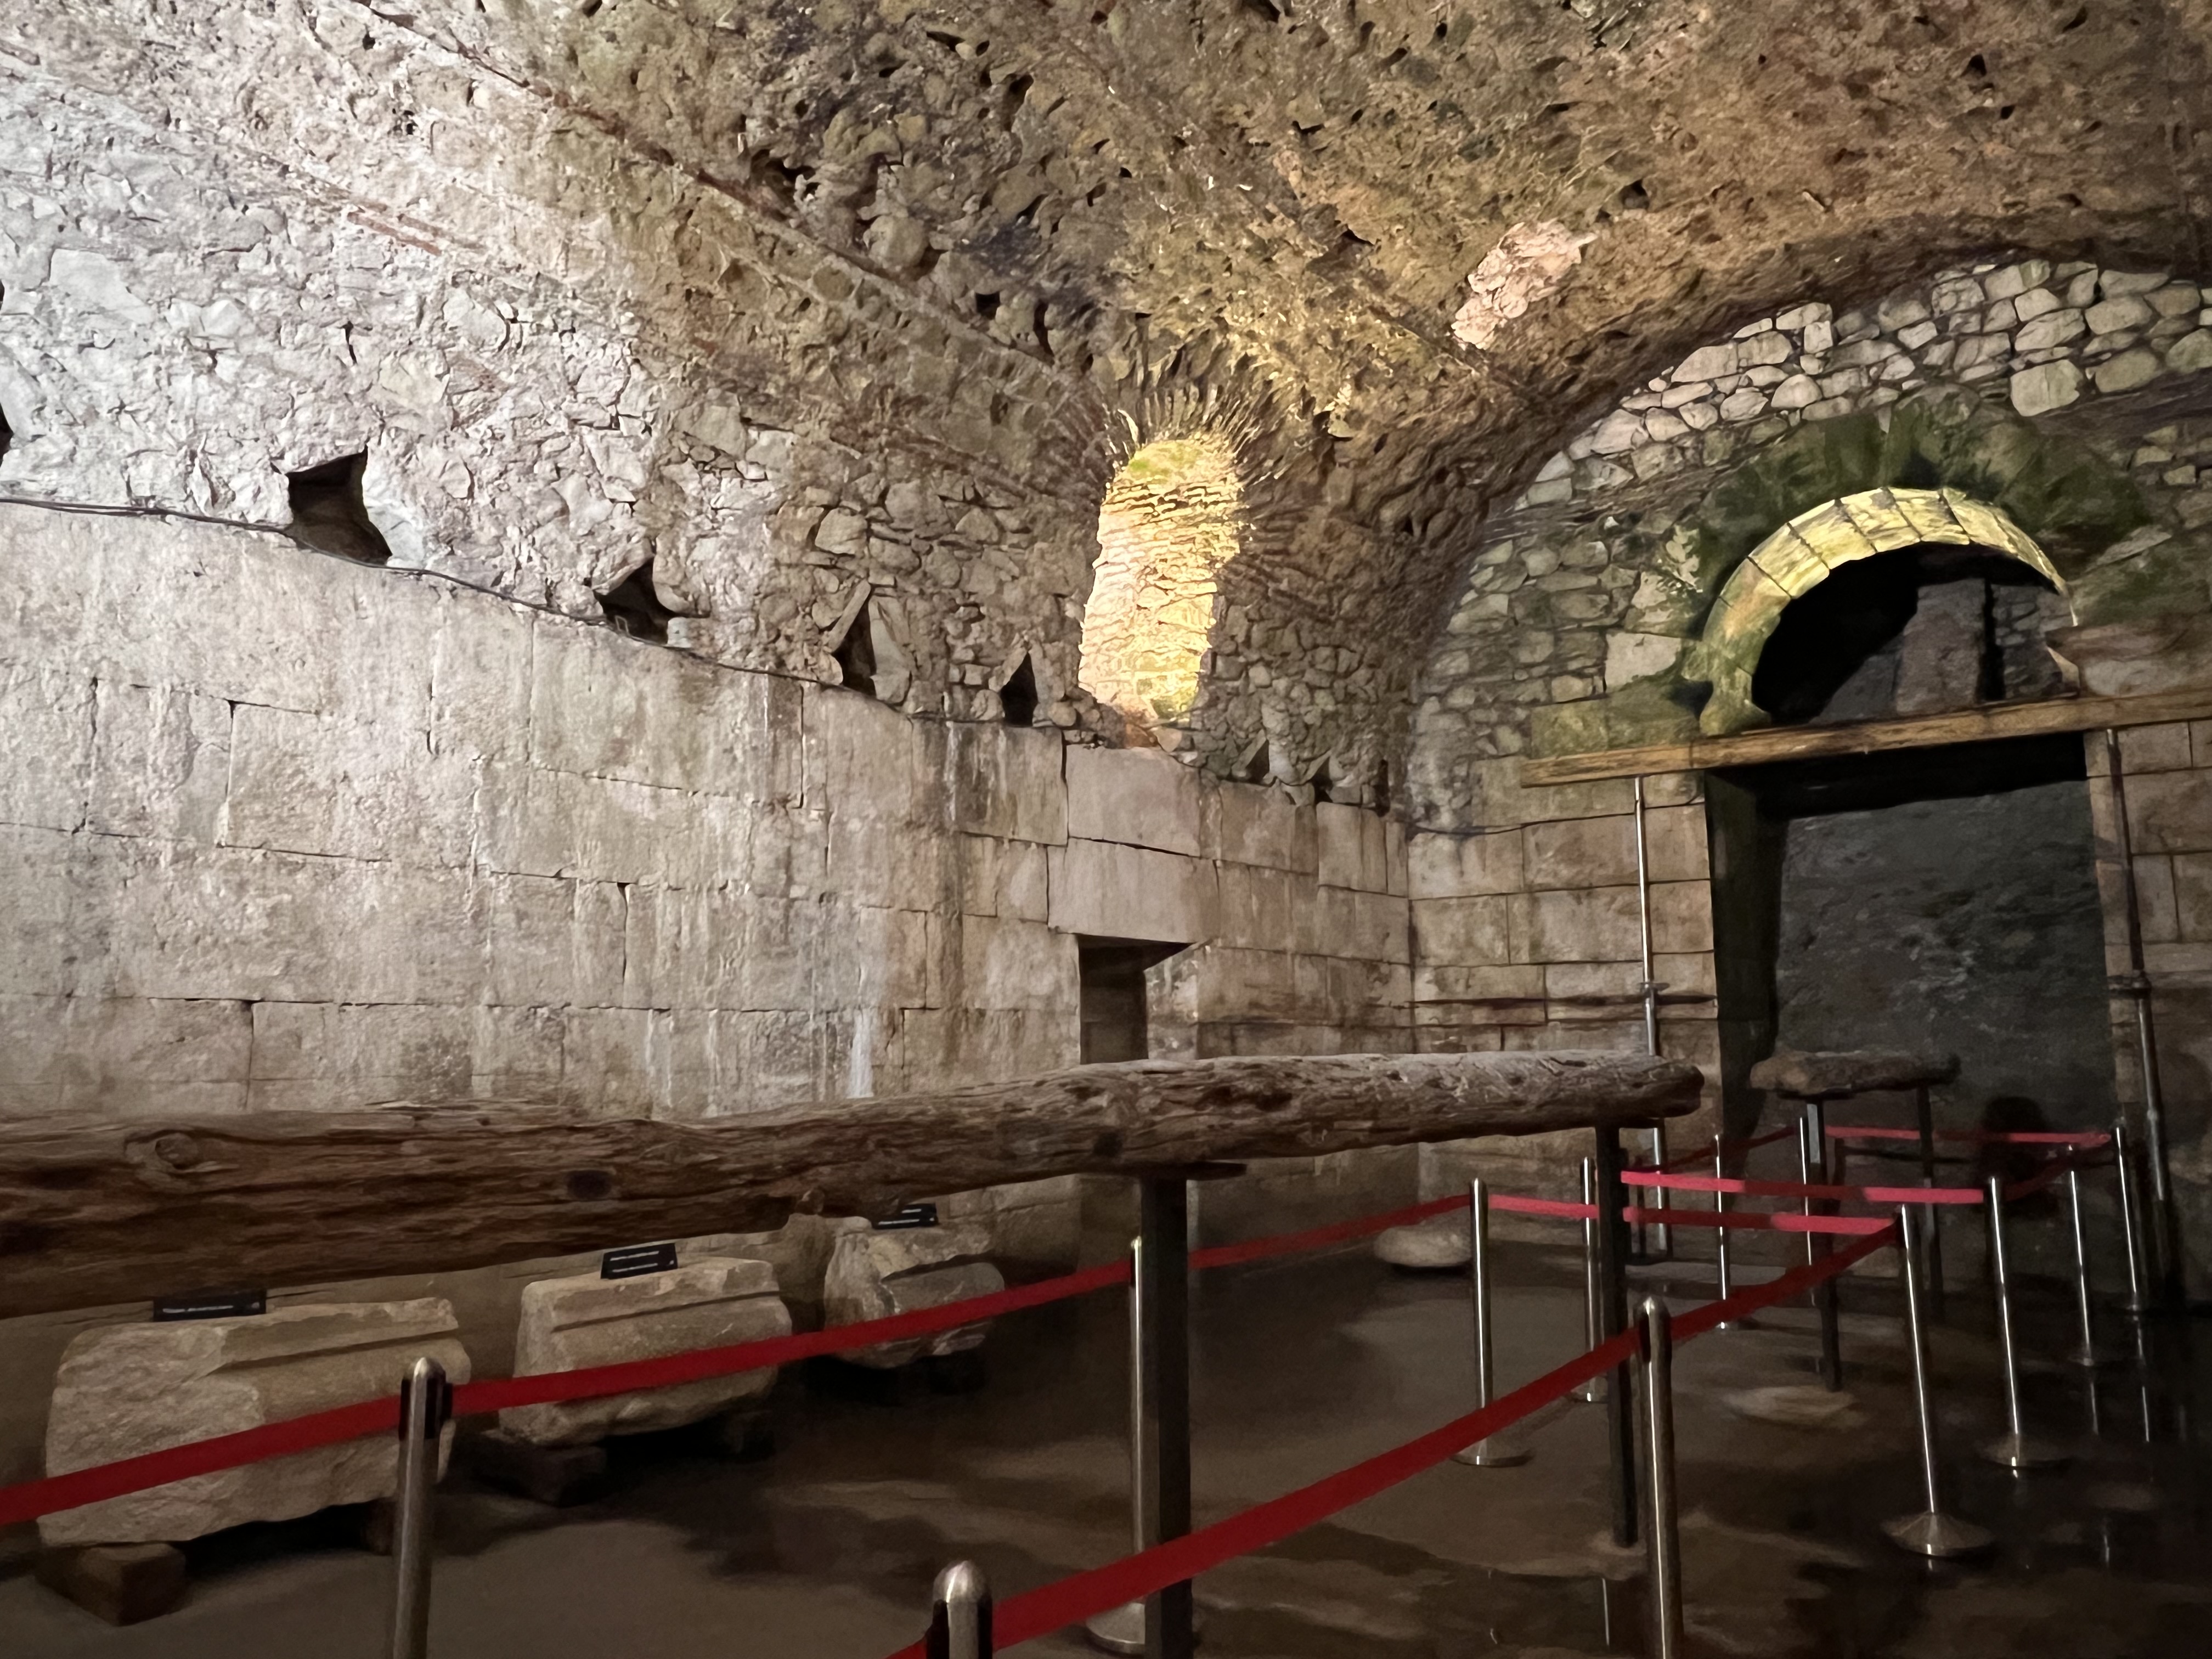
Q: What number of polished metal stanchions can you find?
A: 12